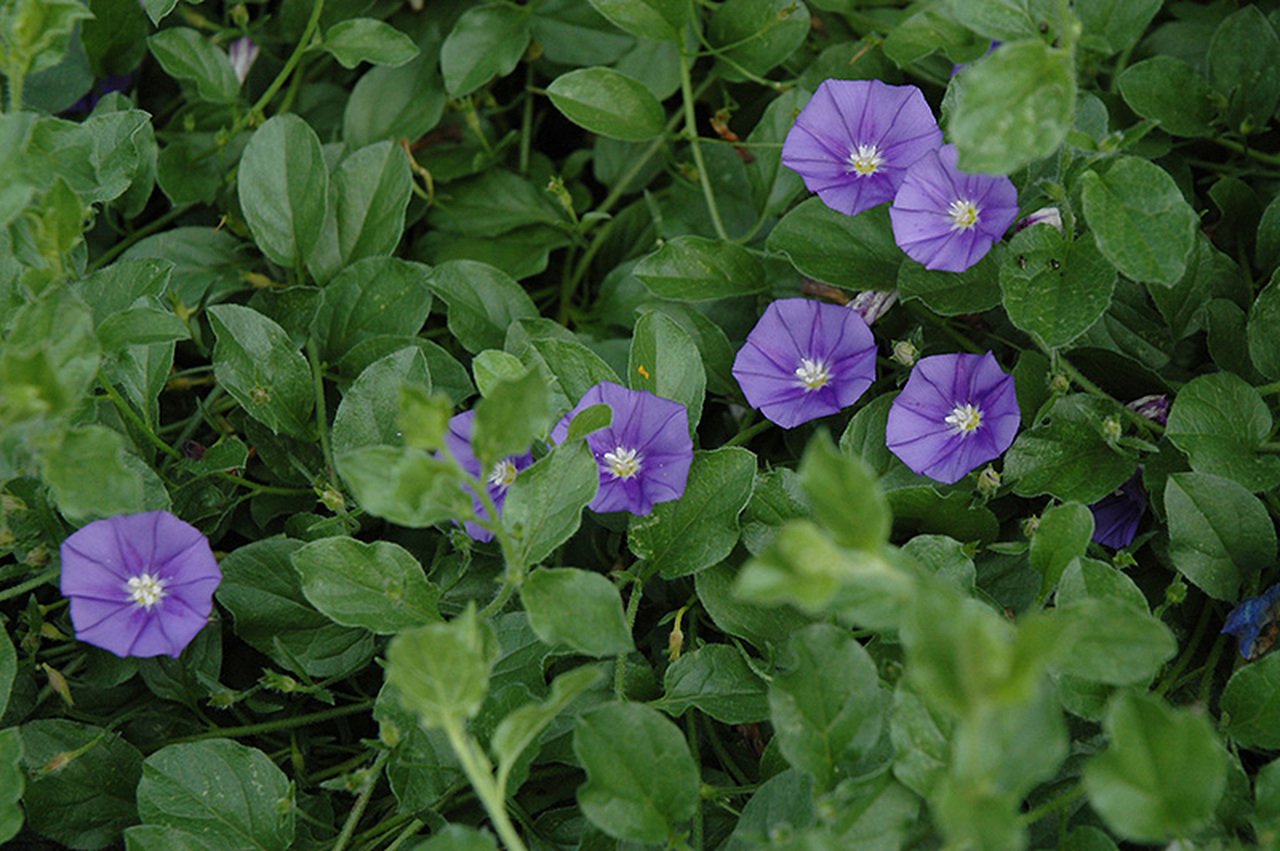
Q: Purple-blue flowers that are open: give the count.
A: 7